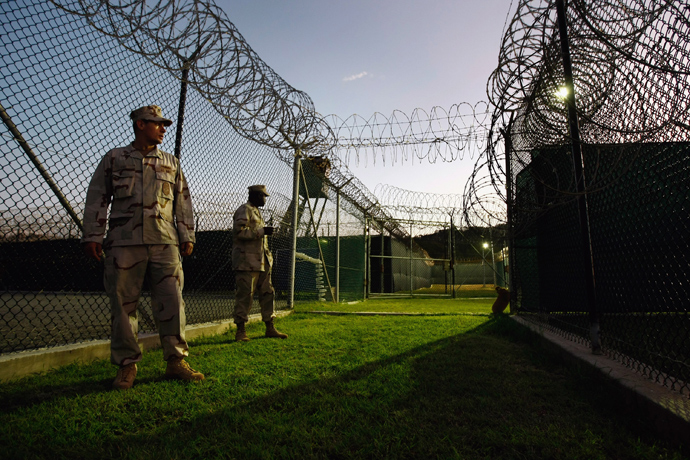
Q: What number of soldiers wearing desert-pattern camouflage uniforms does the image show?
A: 2